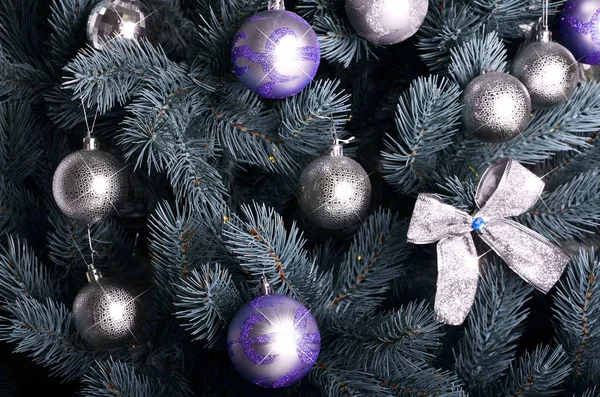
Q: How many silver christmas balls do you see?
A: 7